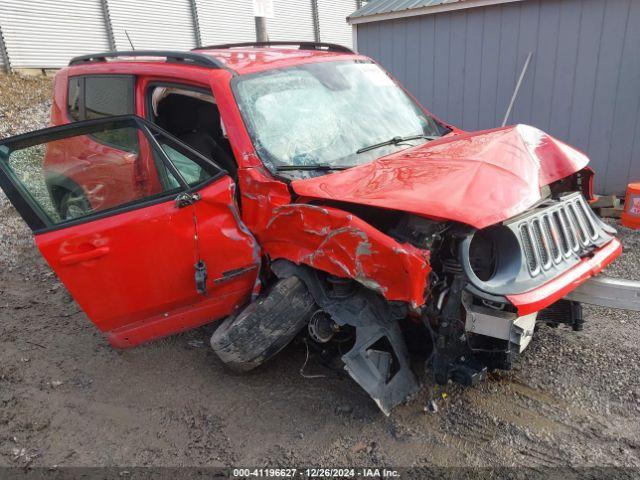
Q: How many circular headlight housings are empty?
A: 1